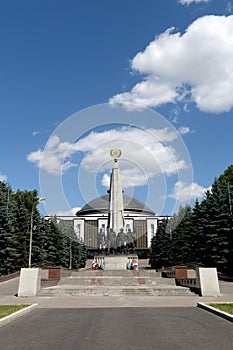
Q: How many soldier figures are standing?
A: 4